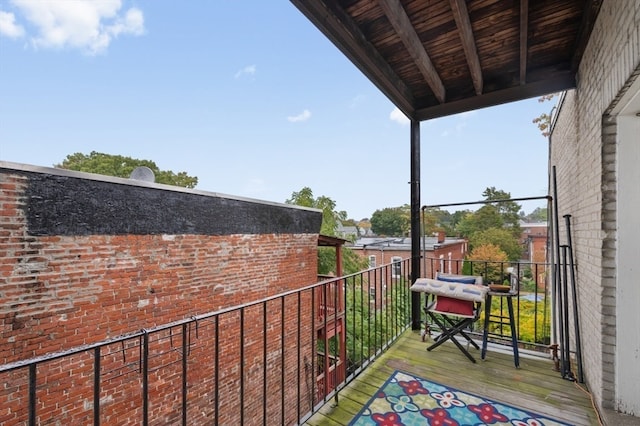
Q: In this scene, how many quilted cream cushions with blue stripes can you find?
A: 1